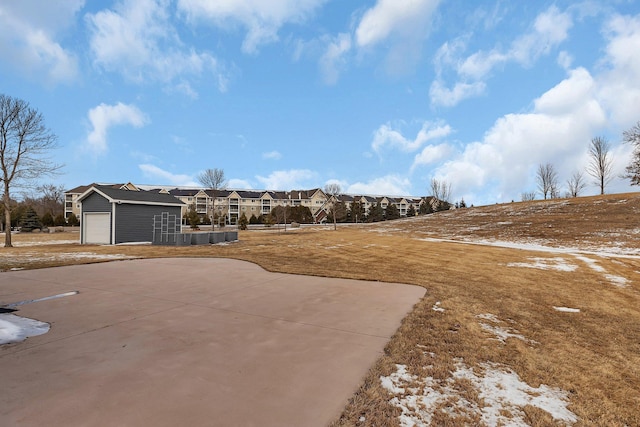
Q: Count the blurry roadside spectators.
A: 0